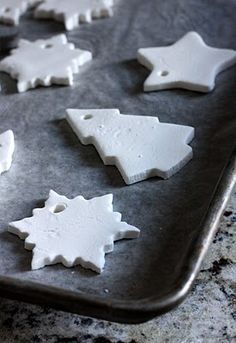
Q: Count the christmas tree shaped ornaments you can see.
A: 1